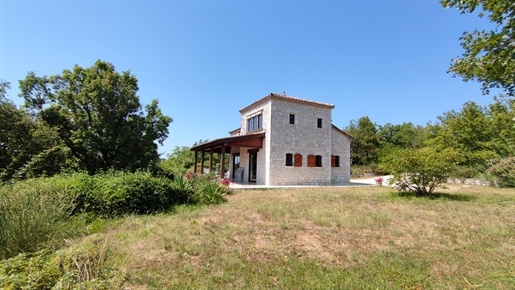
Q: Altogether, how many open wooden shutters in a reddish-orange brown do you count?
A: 3